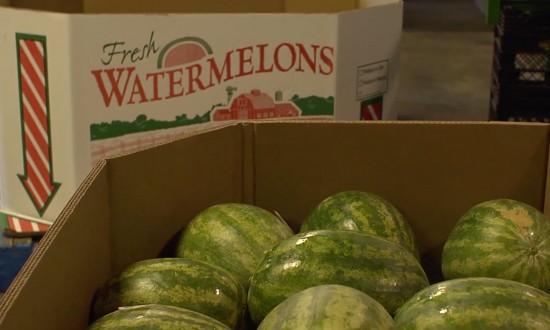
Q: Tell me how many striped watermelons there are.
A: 8